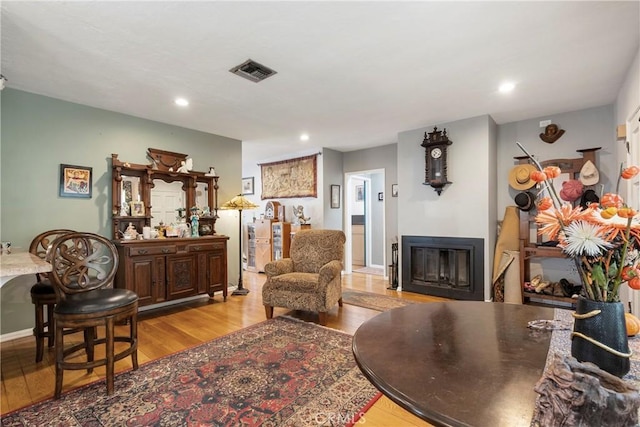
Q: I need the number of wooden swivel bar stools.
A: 2